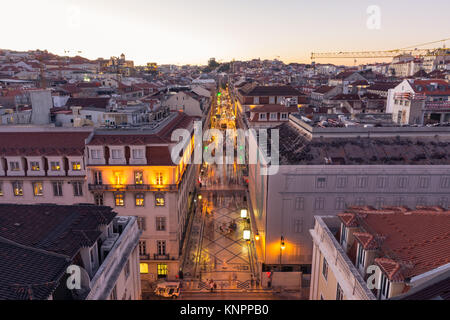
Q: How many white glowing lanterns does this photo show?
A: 2